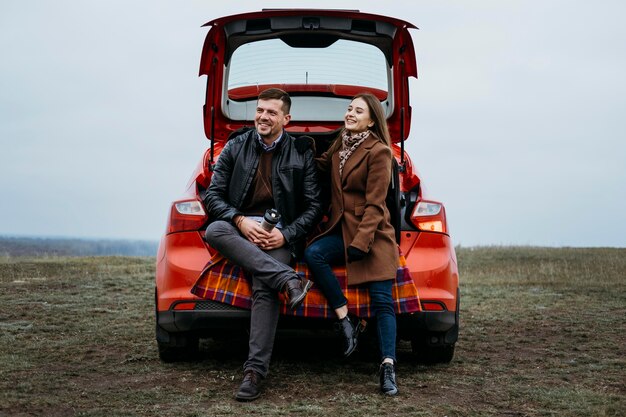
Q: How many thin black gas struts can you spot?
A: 2